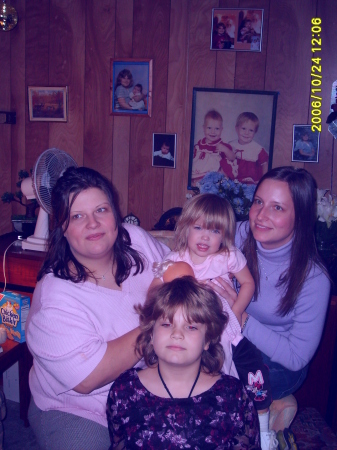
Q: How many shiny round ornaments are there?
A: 1